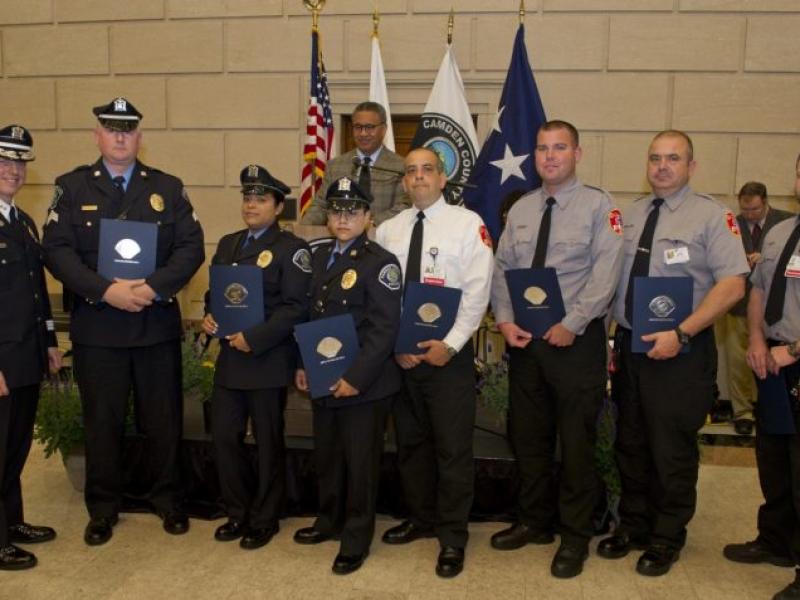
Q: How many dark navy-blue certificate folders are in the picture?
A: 7